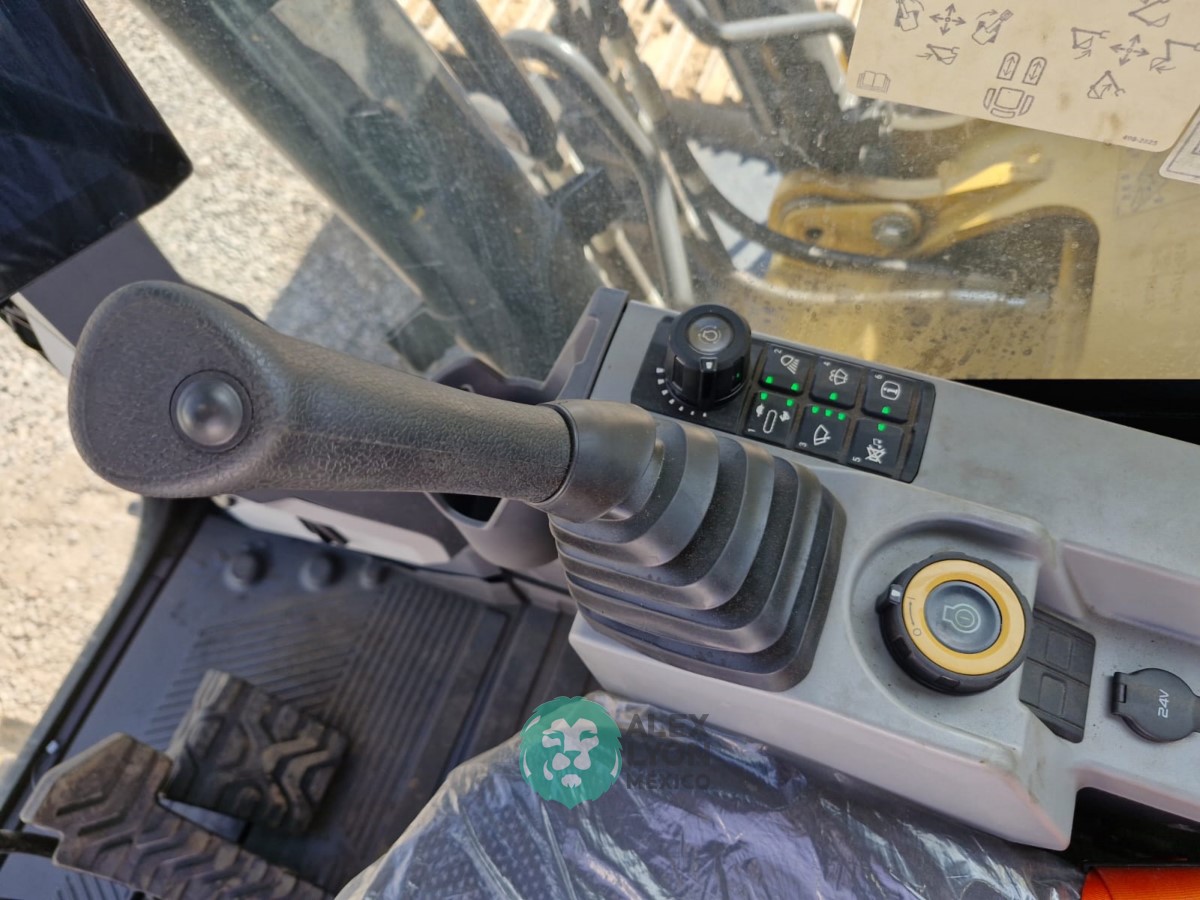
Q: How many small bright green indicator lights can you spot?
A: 10